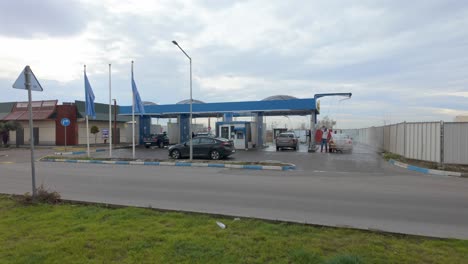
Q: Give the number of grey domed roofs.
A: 3